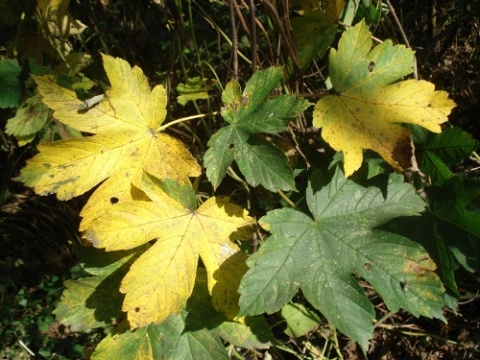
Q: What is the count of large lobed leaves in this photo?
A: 5